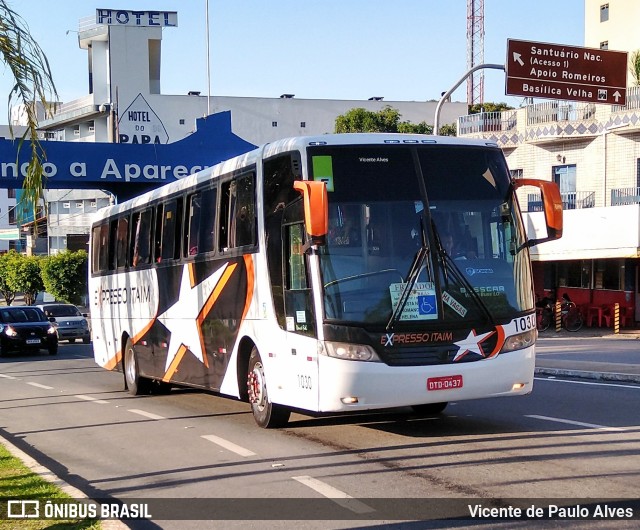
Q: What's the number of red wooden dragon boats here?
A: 0